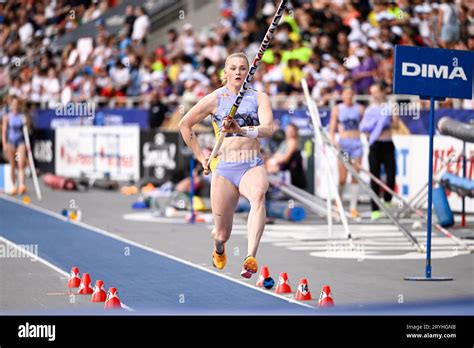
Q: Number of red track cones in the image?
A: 8